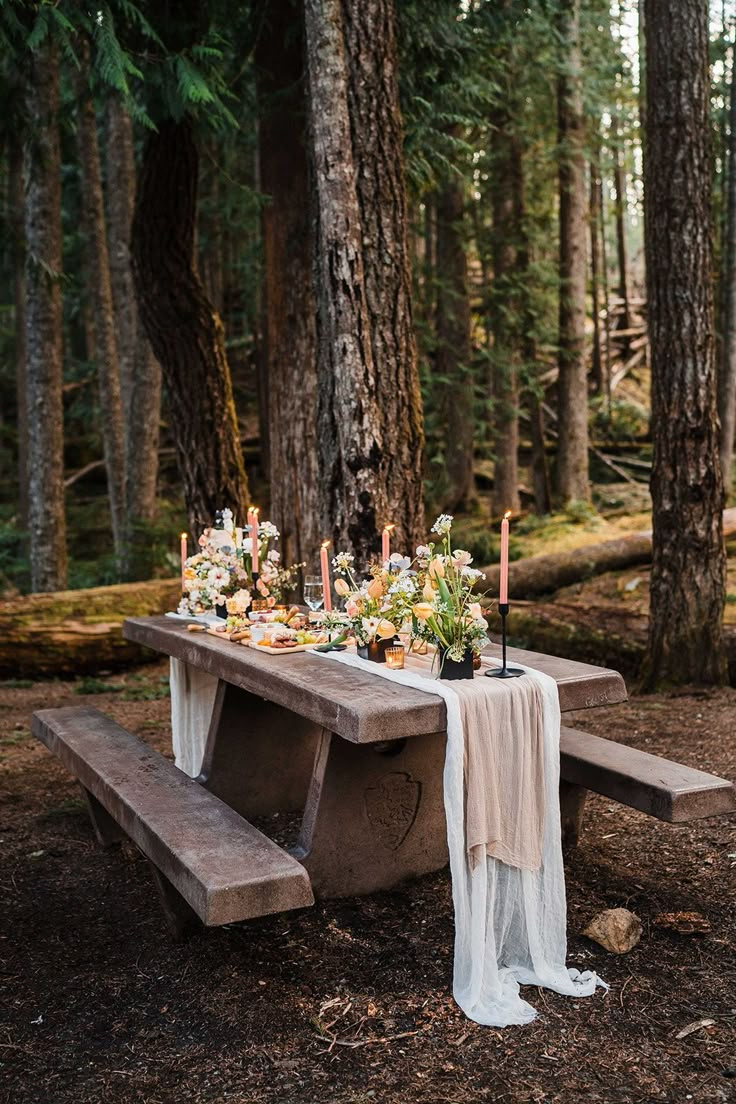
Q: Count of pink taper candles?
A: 6